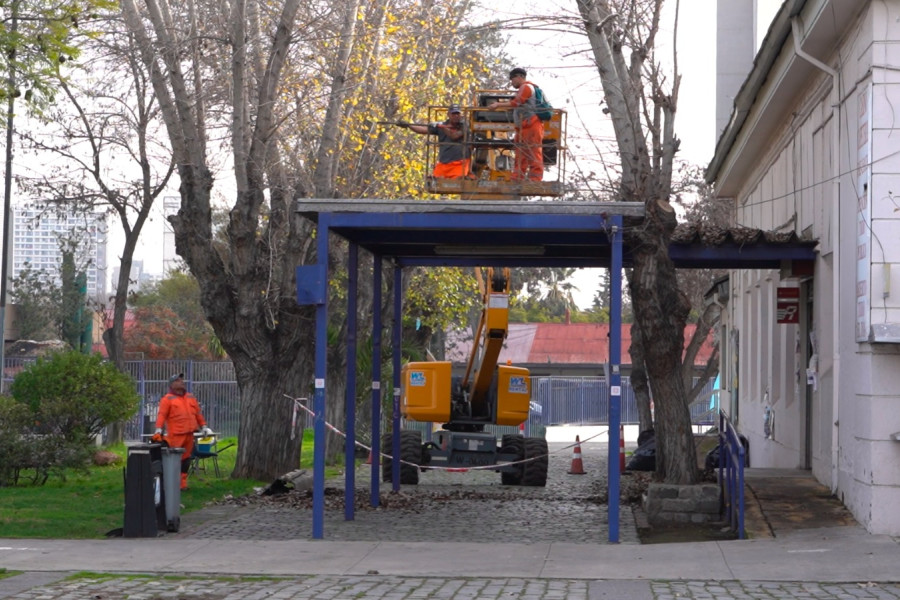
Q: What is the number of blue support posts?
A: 5